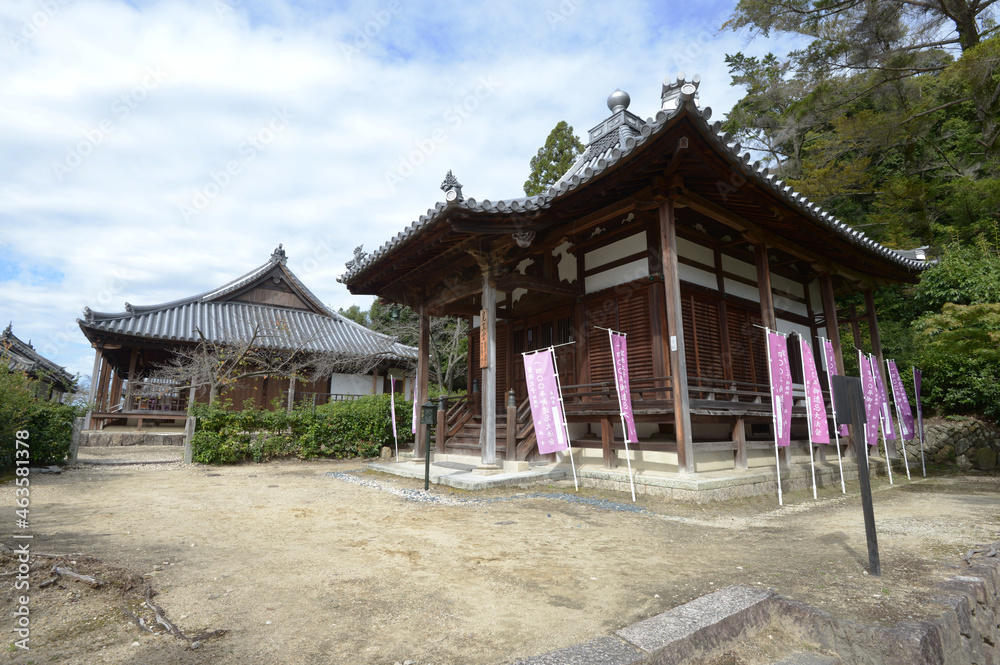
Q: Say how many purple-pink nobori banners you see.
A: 11